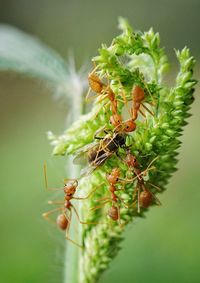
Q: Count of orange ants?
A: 5